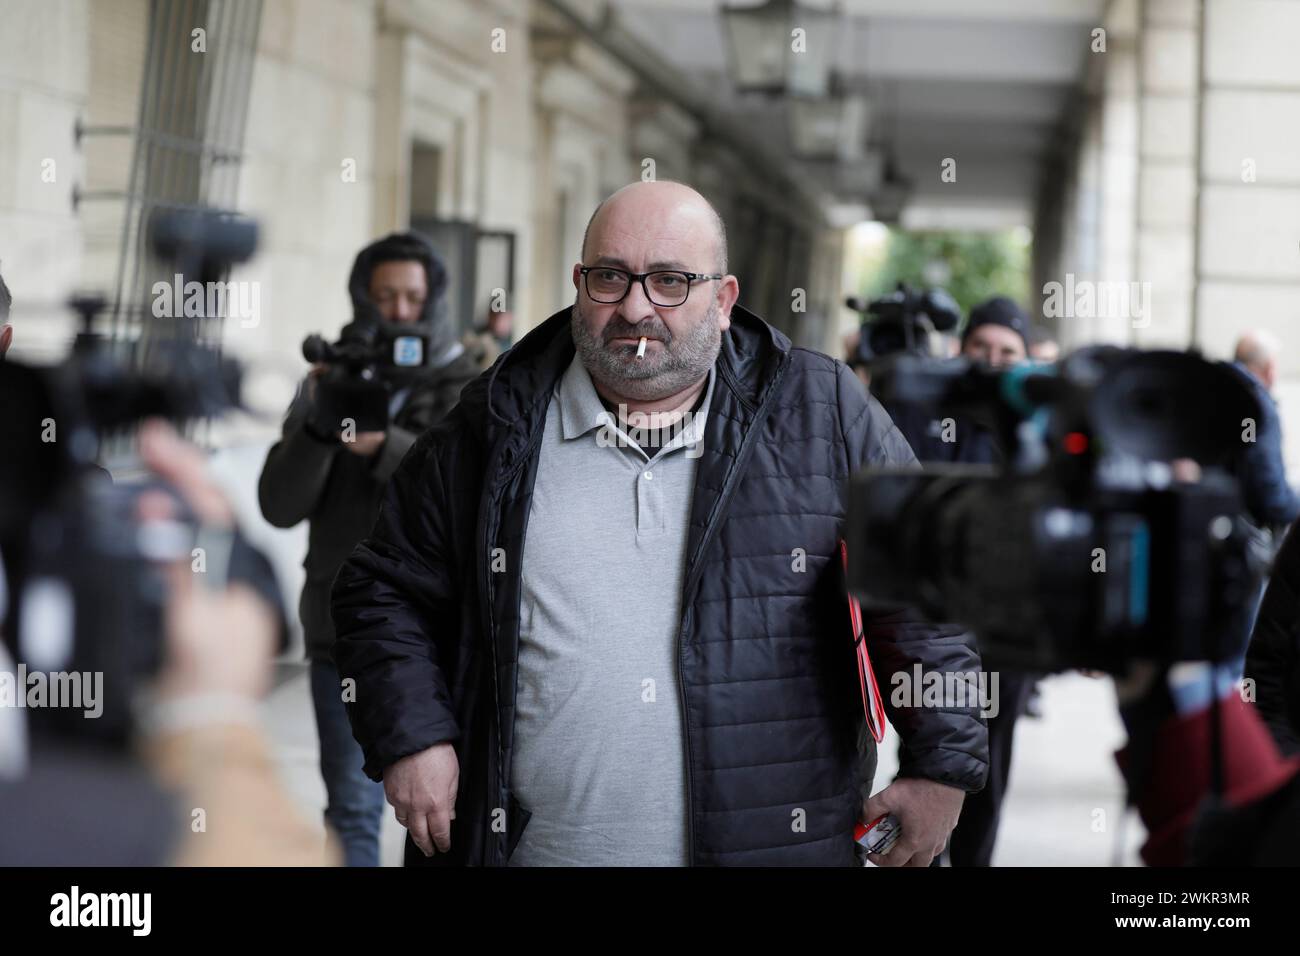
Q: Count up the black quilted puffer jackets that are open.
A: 1